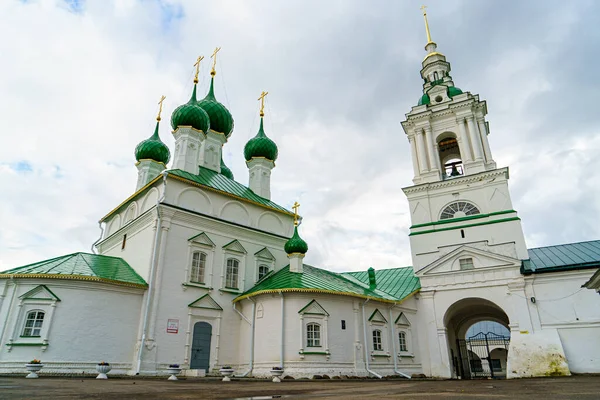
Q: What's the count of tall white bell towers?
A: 1